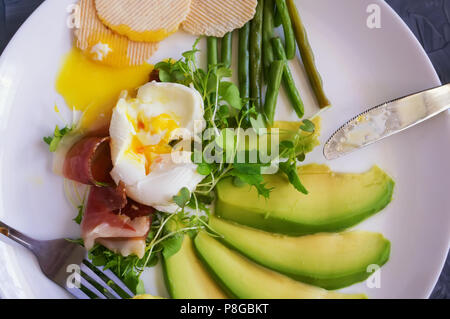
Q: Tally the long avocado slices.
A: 4